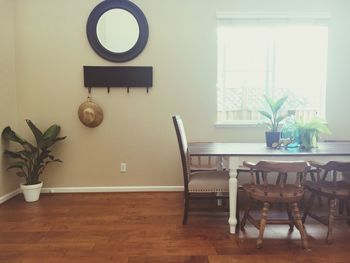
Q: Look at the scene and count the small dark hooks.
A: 4